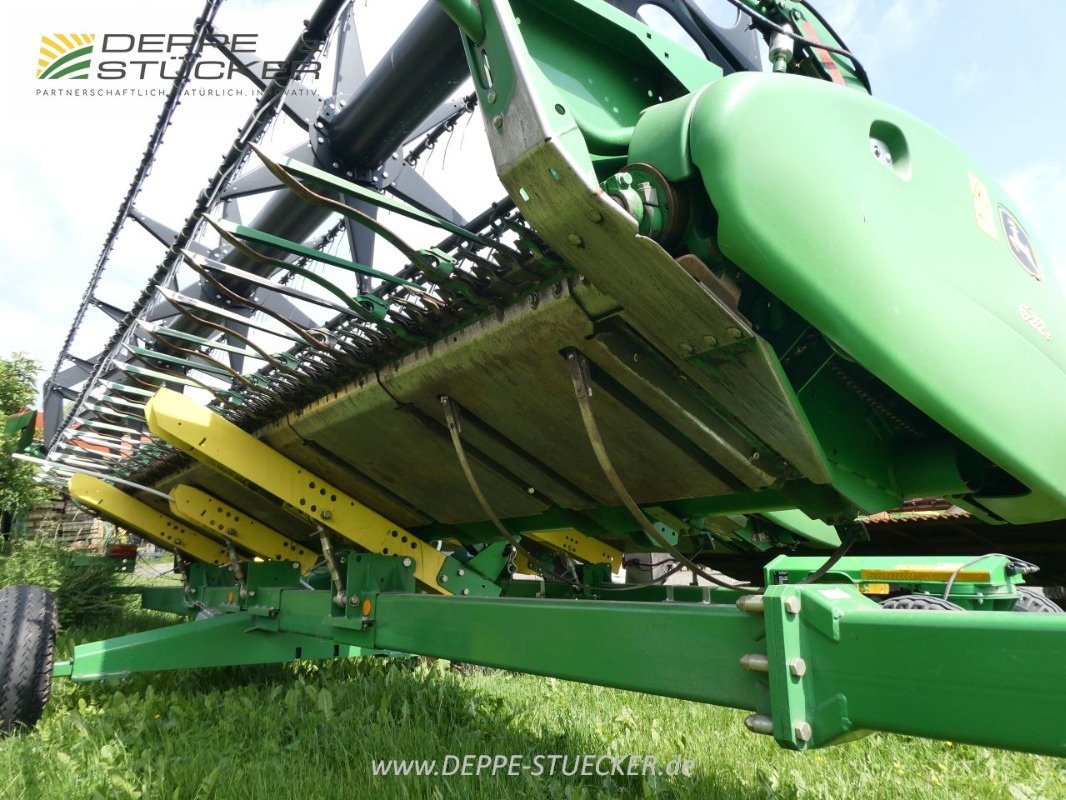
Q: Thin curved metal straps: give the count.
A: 2